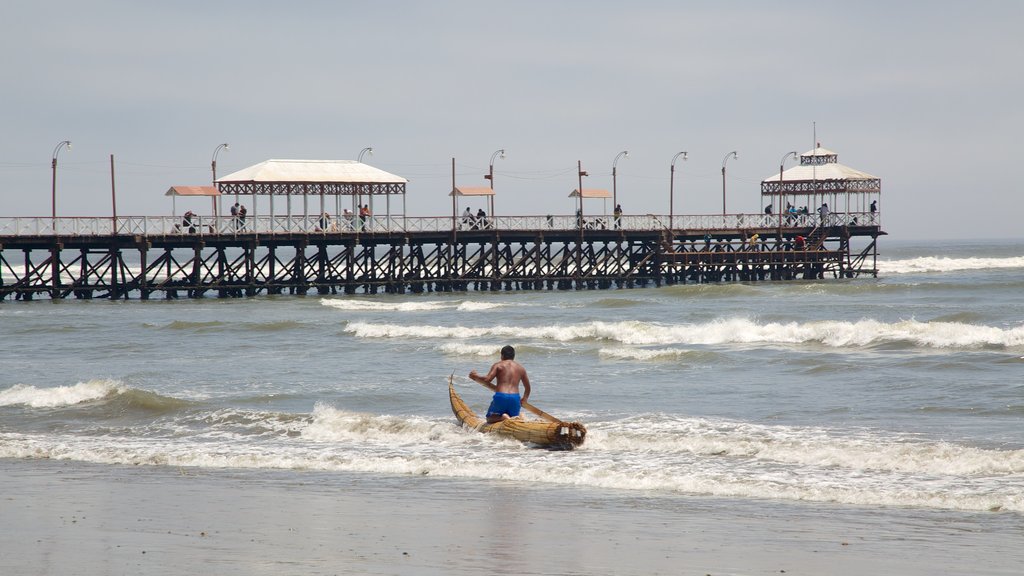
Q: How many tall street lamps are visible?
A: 8